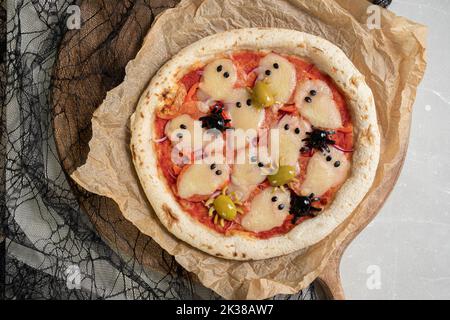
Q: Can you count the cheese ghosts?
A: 10